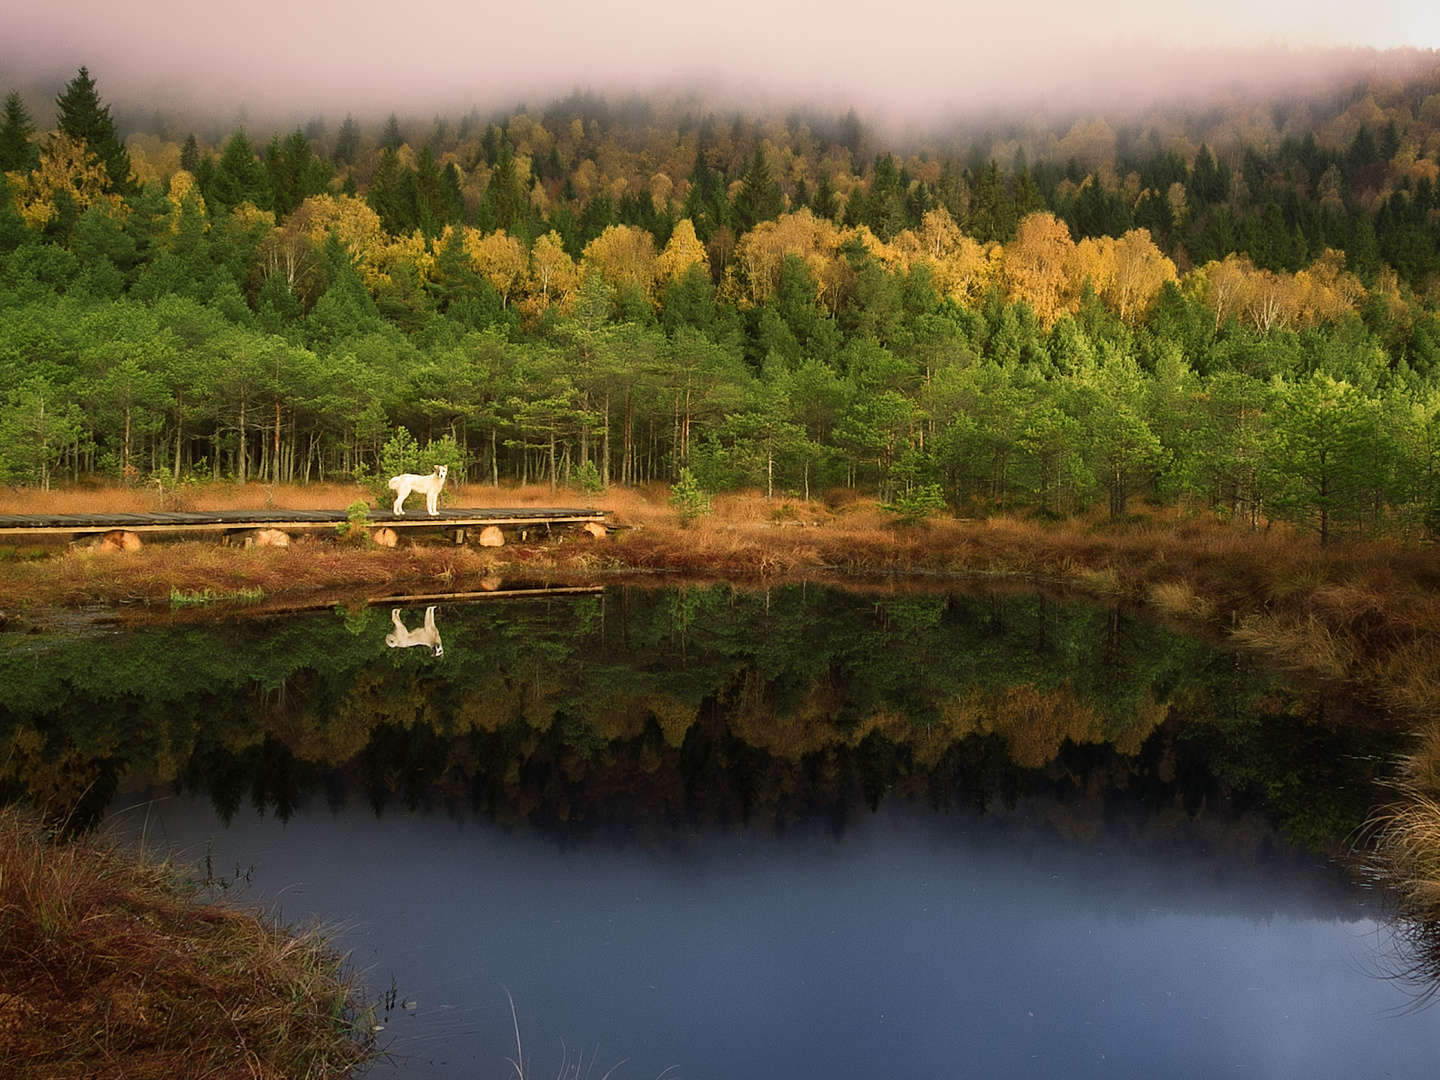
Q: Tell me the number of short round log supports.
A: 5